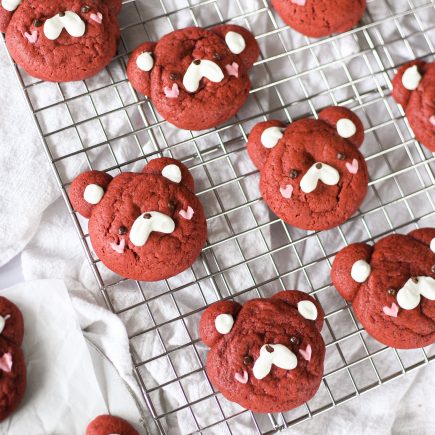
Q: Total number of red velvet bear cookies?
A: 10